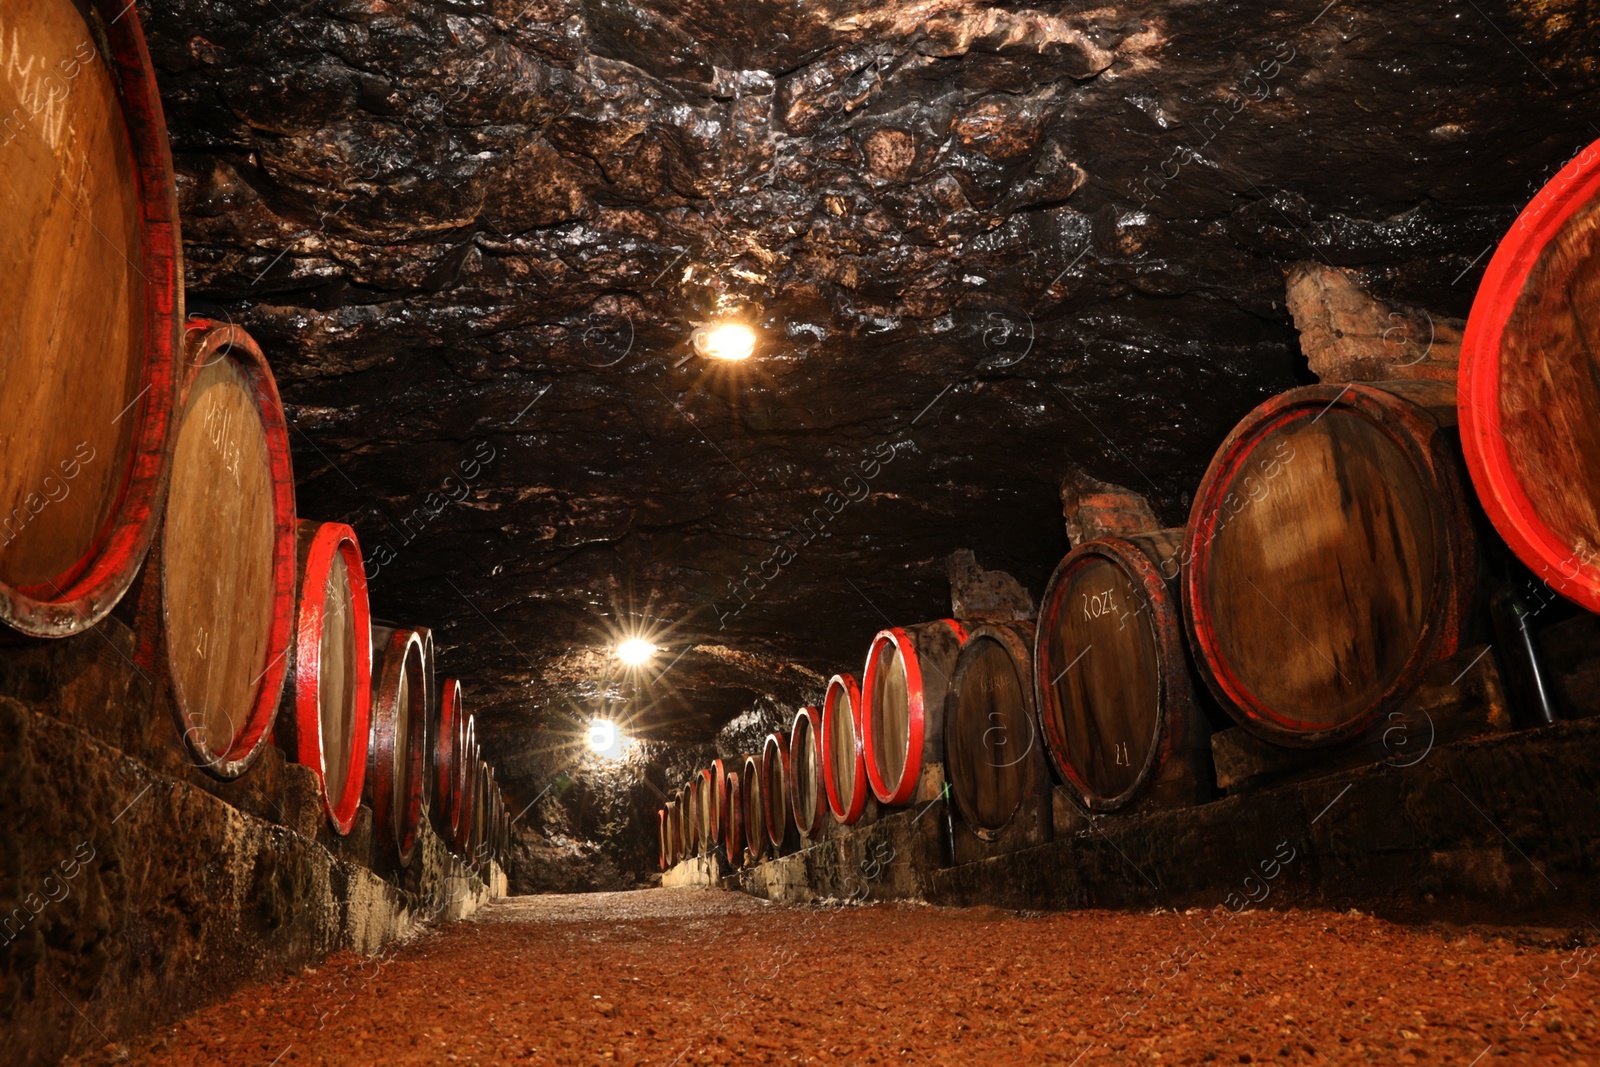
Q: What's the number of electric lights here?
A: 3